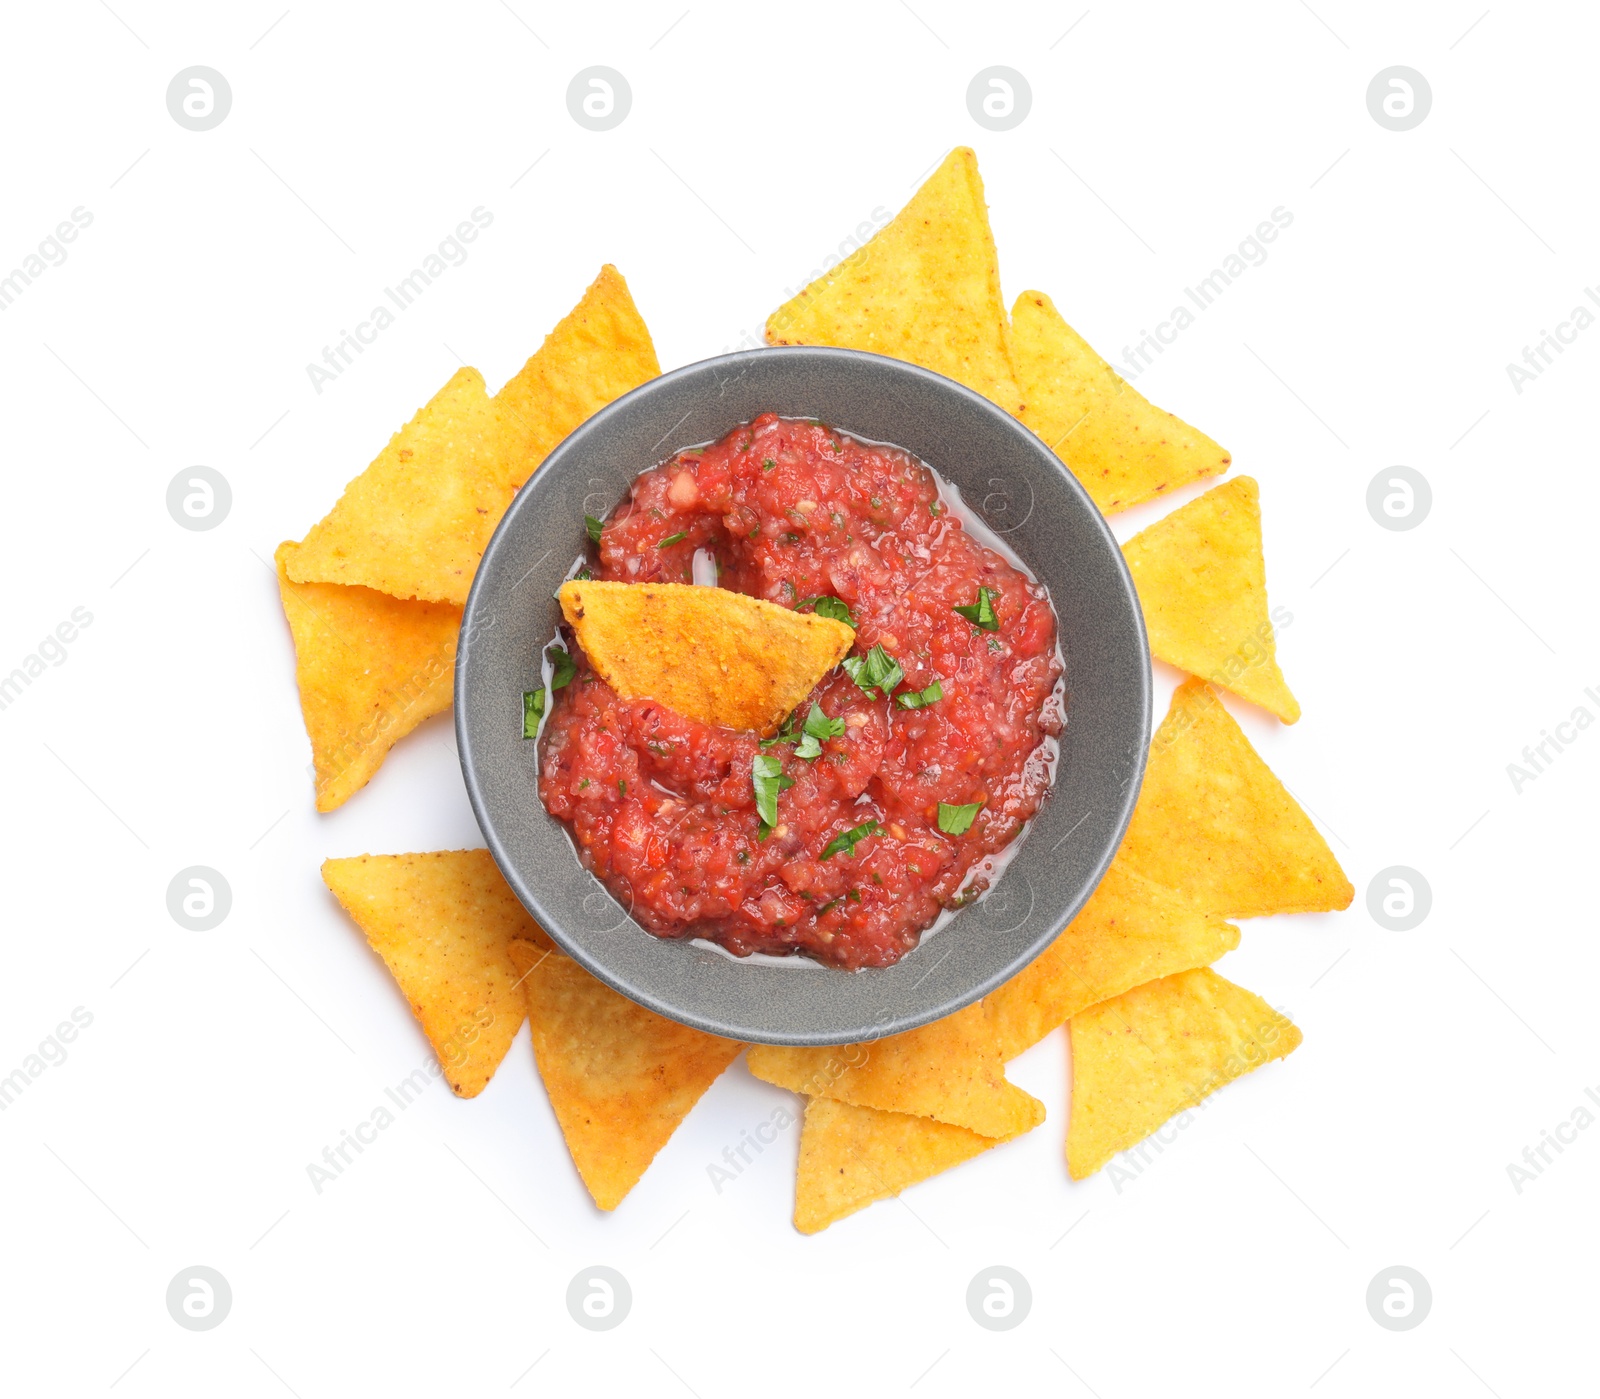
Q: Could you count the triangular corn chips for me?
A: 14